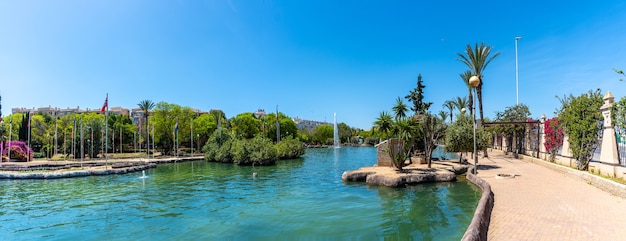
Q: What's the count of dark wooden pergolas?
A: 1